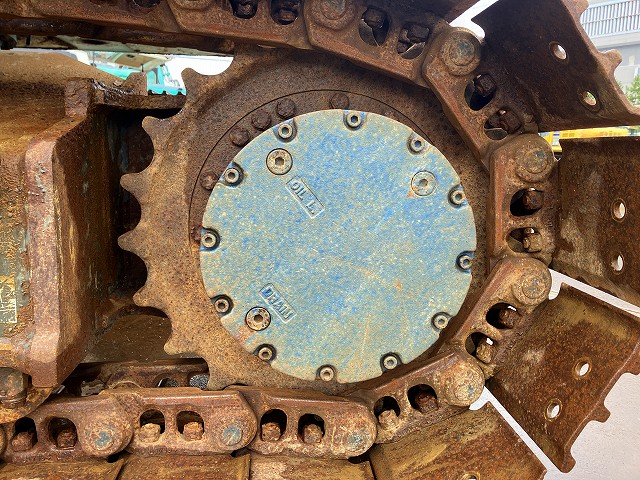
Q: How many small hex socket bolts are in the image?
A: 12